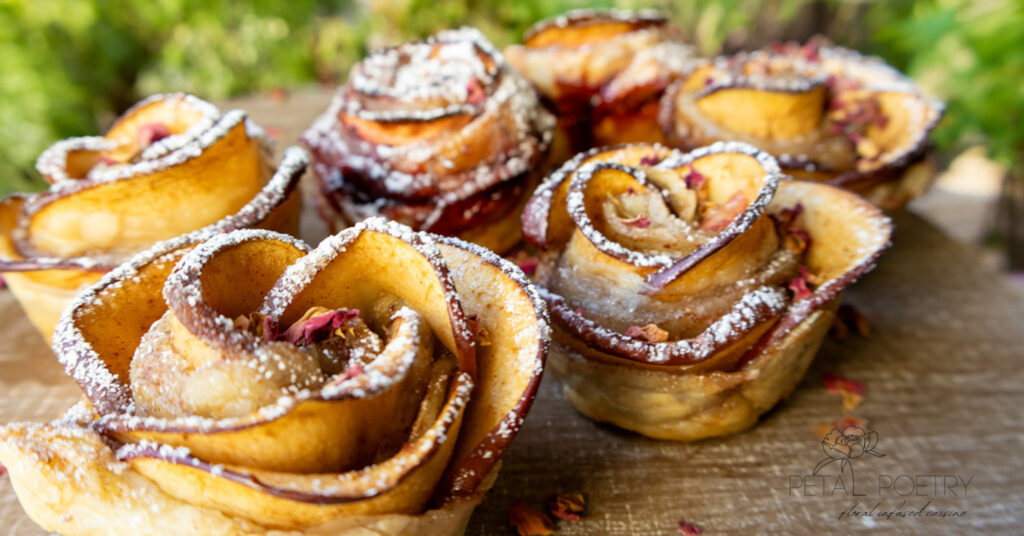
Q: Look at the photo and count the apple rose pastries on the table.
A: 6